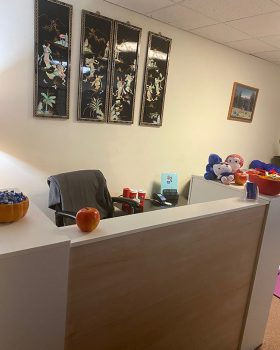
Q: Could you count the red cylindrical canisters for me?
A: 3